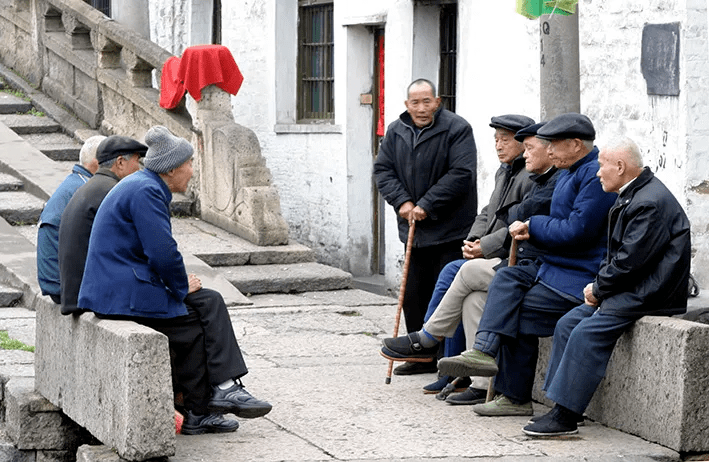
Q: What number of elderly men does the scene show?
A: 8